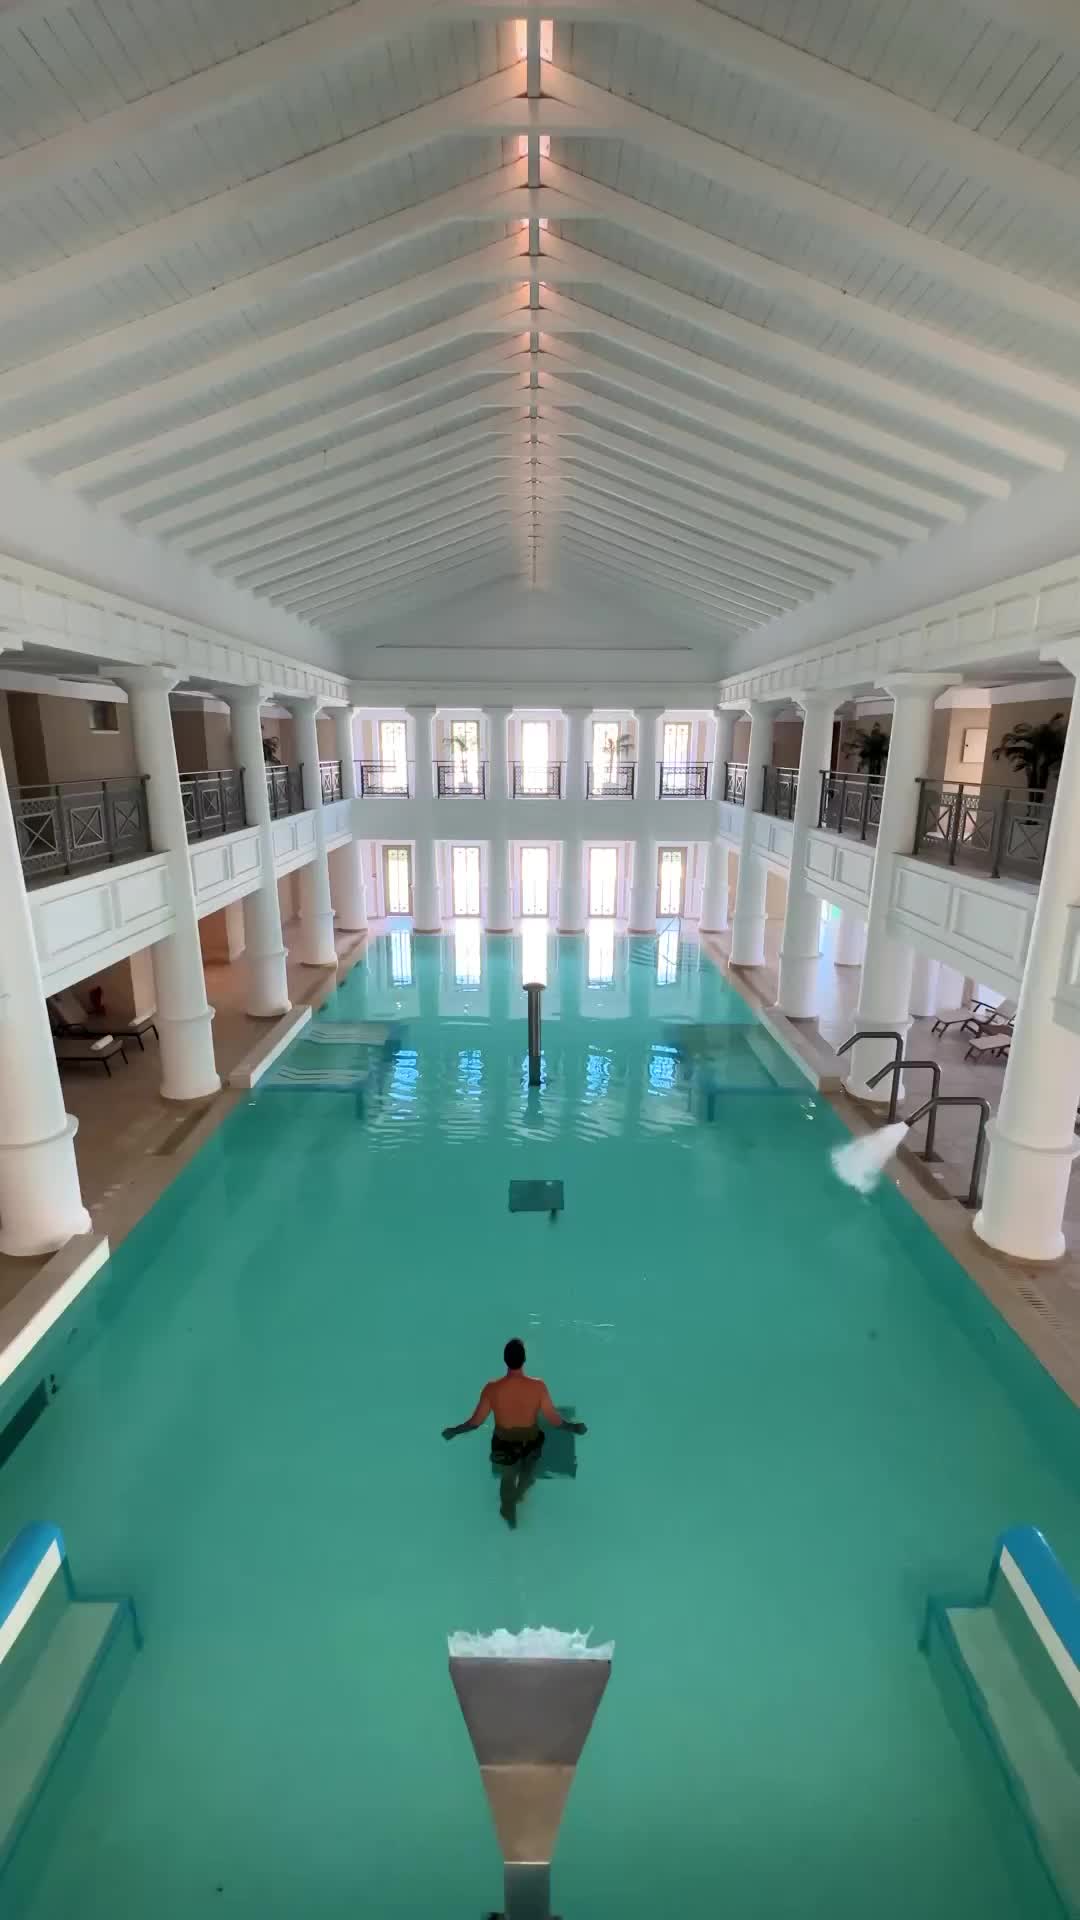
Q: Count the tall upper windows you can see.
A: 5